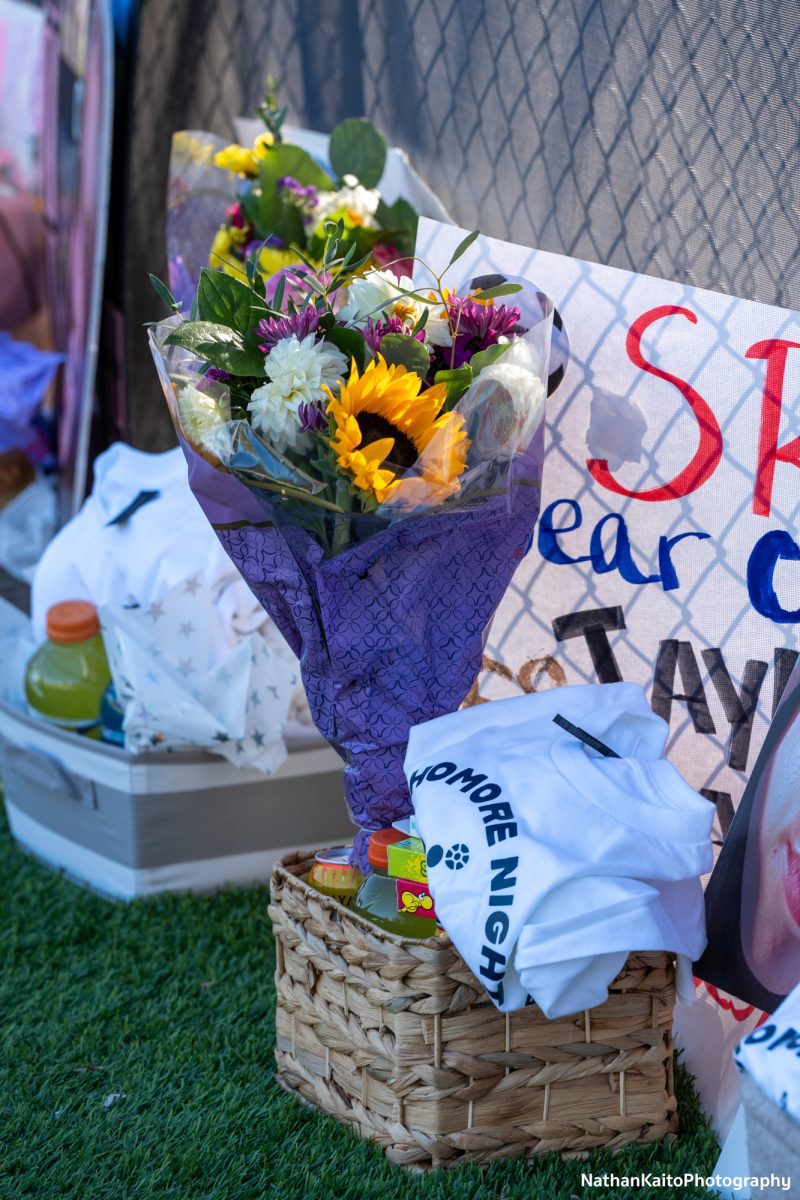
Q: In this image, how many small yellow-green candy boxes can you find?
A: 1